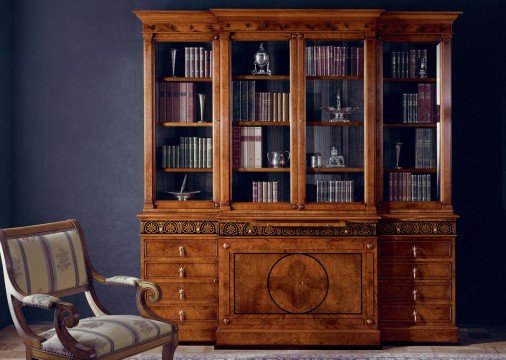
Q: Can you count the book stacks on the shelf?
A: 12